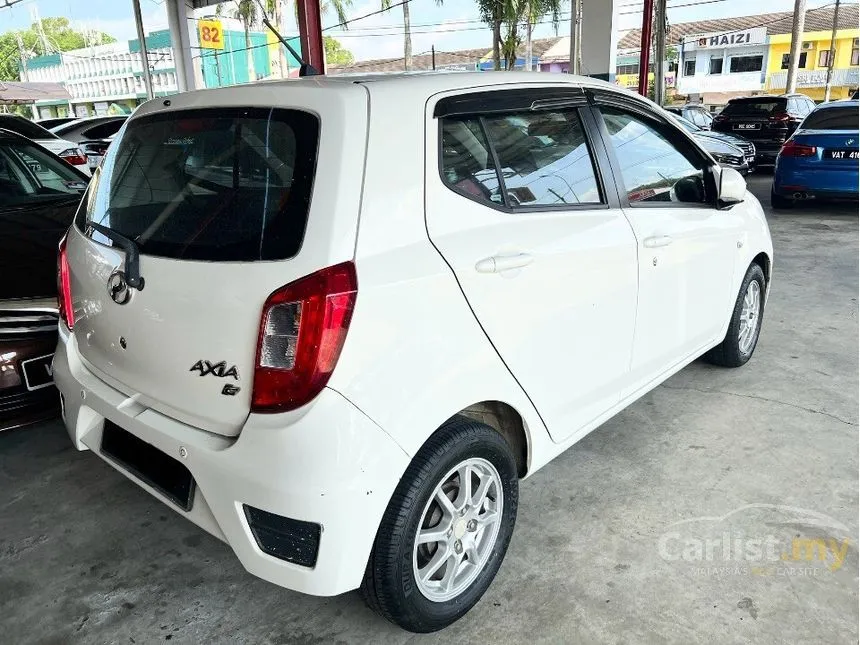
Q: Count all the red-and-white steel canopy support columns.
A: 2